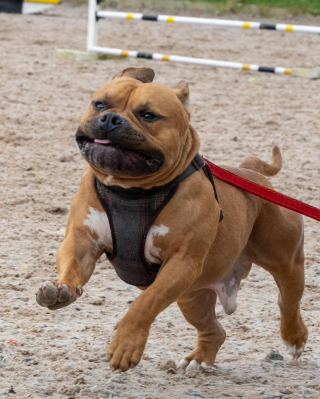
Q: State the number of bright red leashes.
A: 1